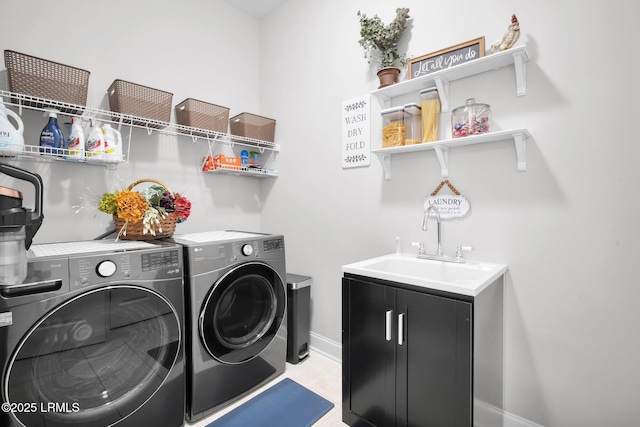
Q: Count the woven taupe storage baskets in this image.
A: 4